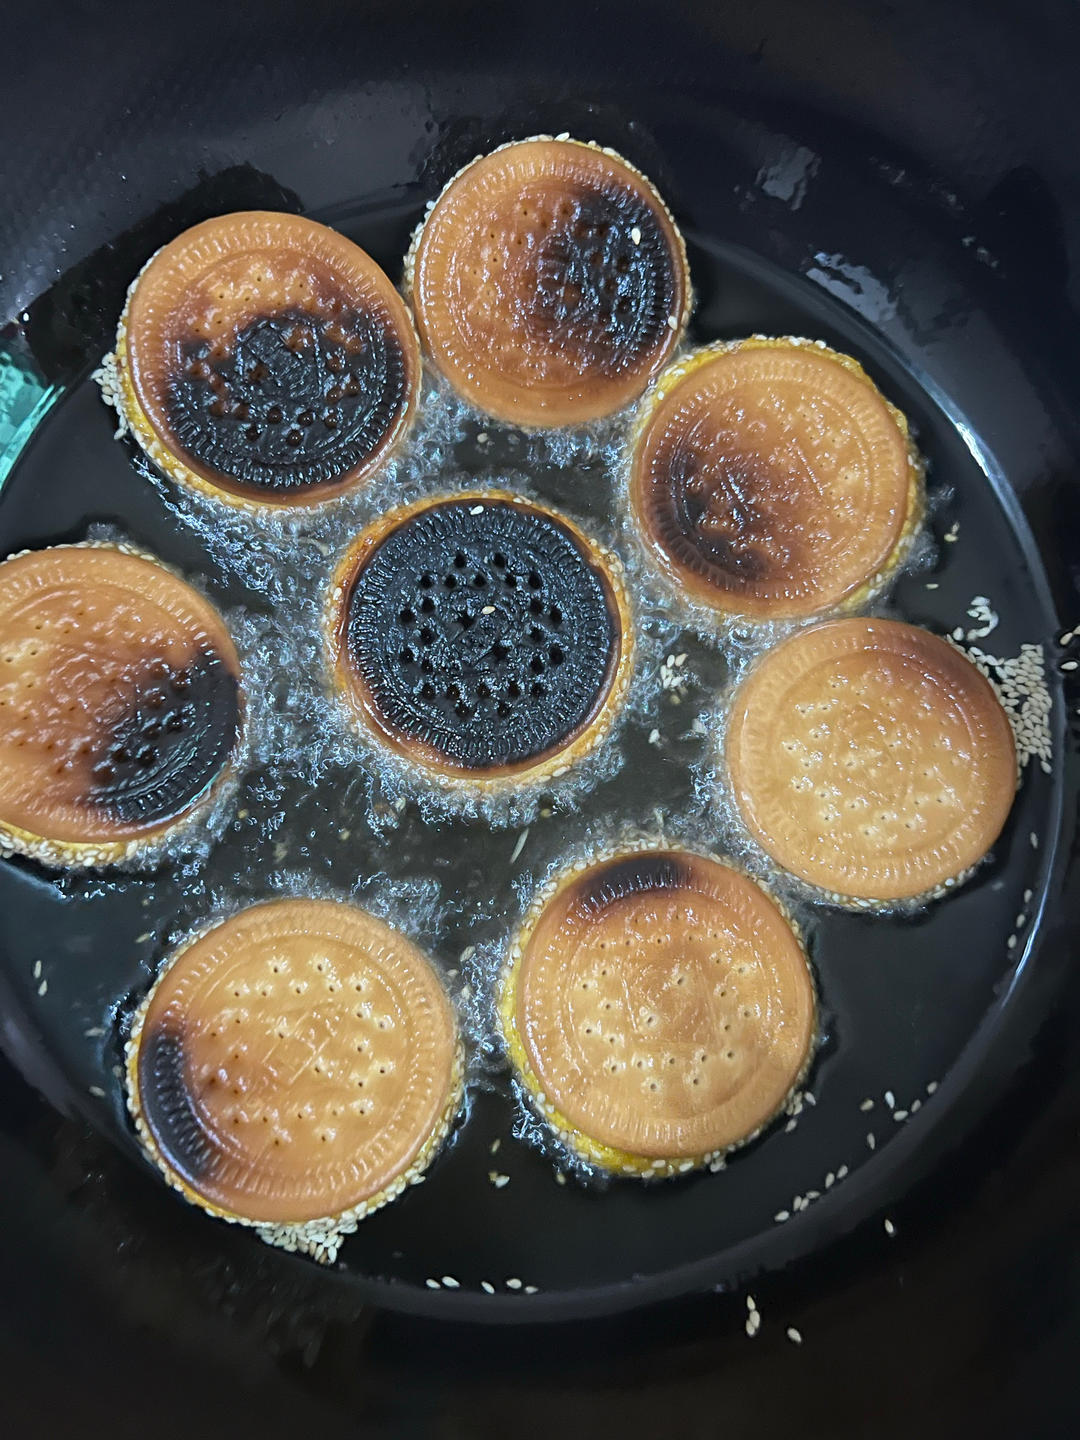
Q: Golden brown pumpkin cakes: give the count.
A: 1